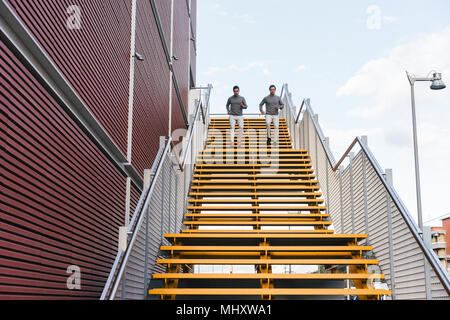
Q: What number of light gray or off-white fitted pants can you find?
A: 2